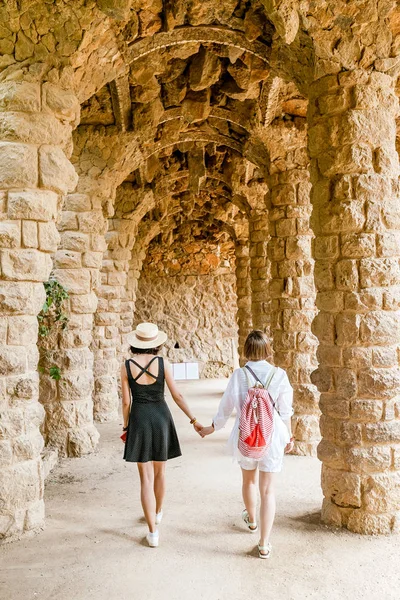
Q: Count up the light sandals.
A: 2